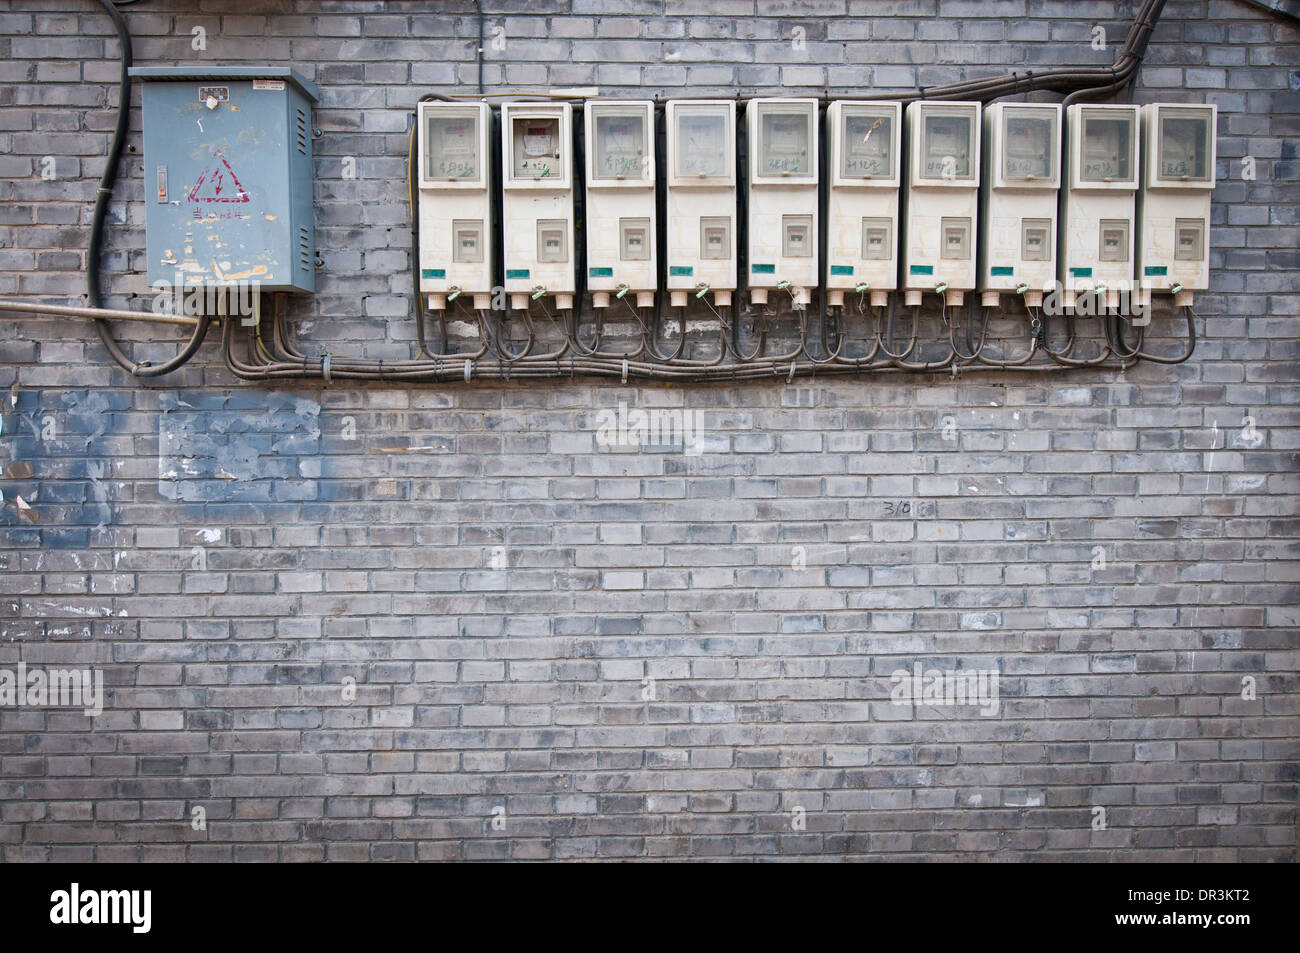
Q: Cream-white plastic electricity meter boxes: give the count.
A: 10